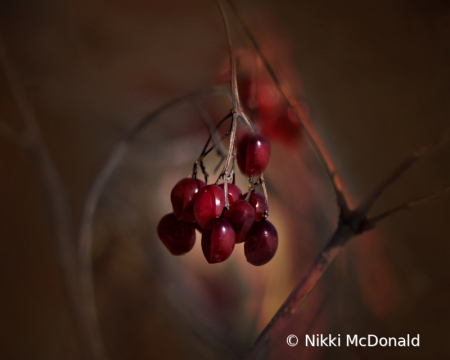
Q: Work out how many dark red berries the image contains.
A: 9